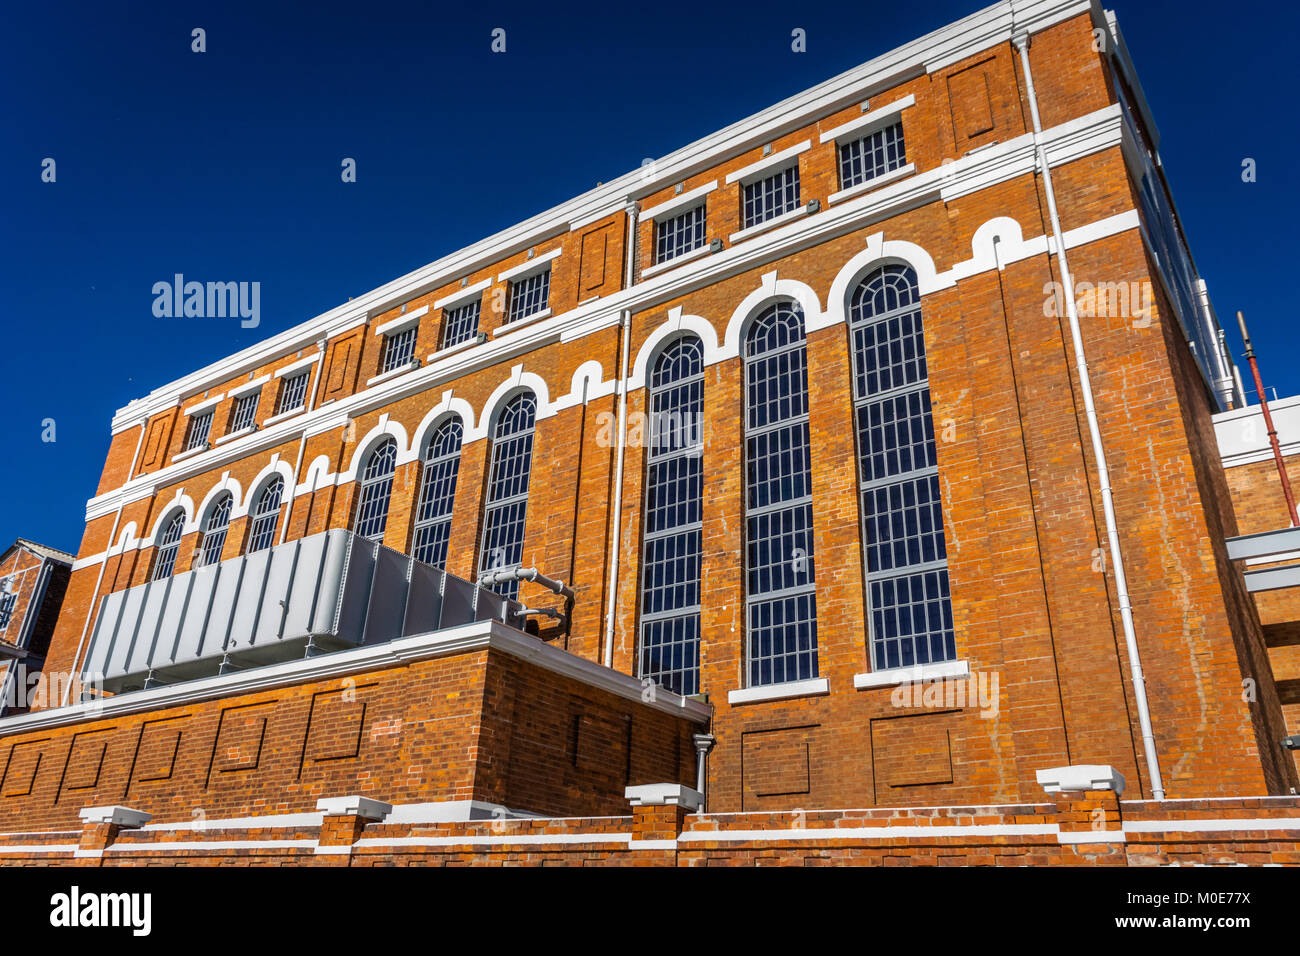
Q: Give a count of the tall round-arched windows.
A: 9